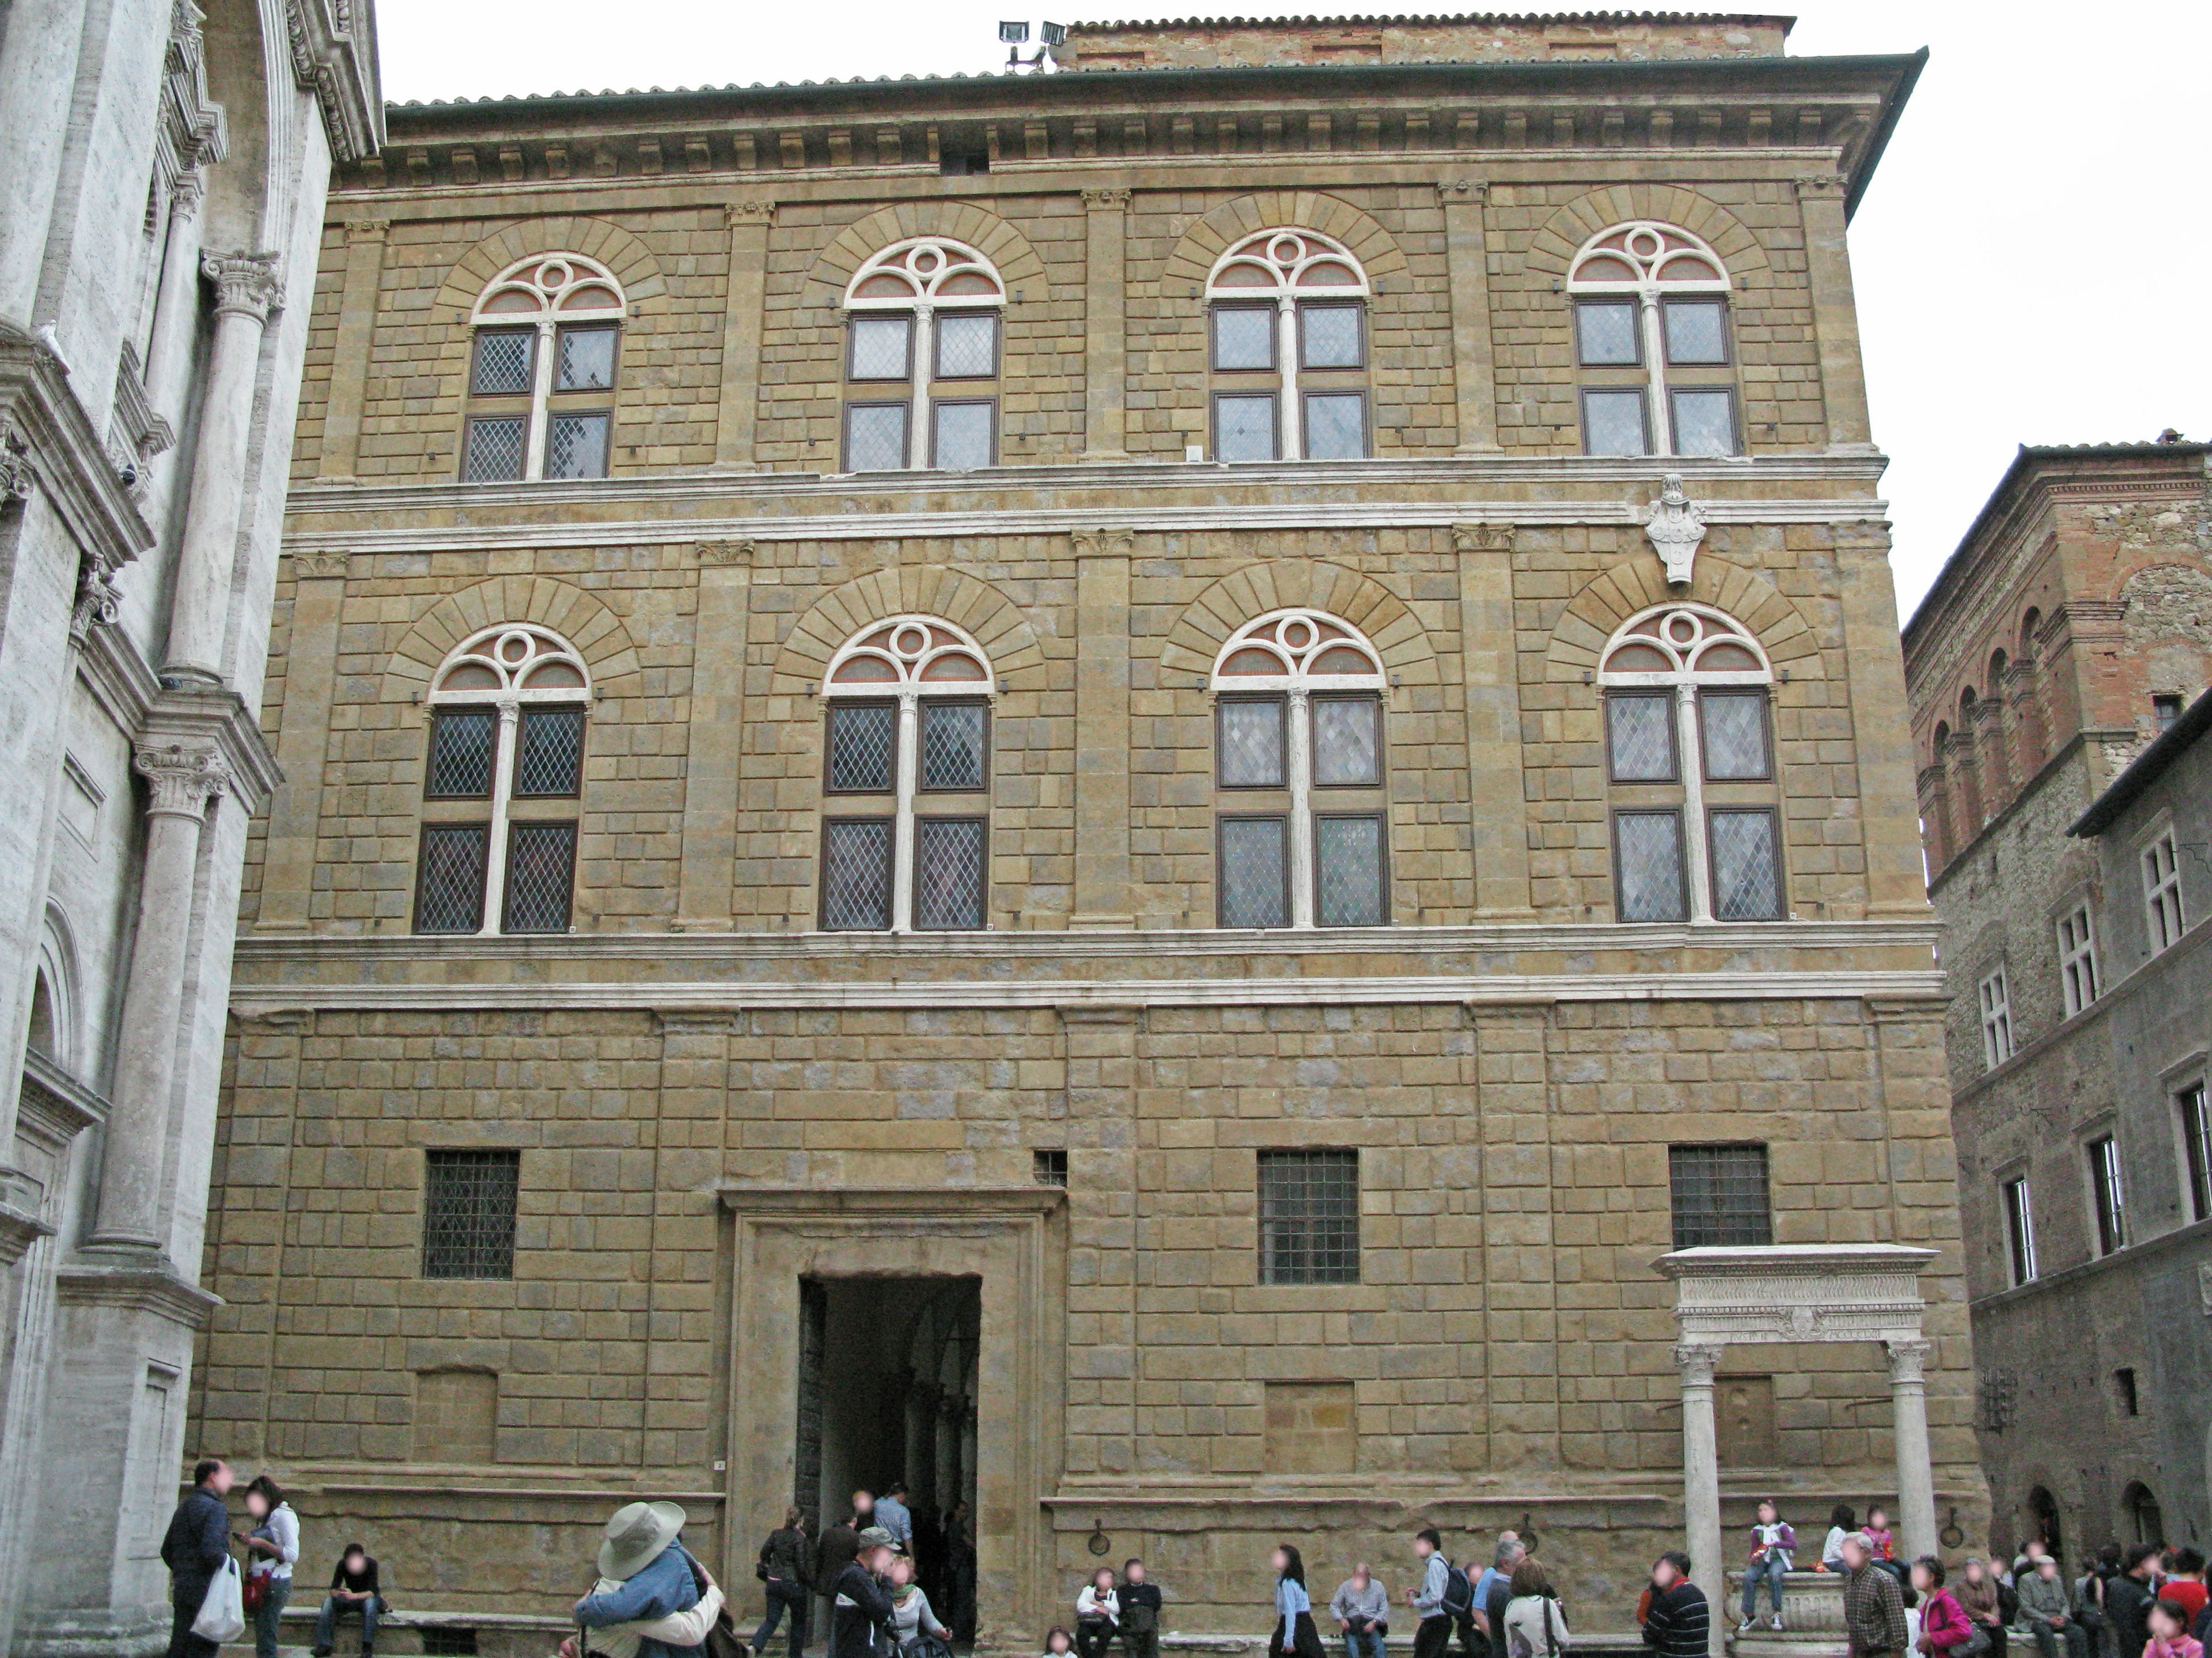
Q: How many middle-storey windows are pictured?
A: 4